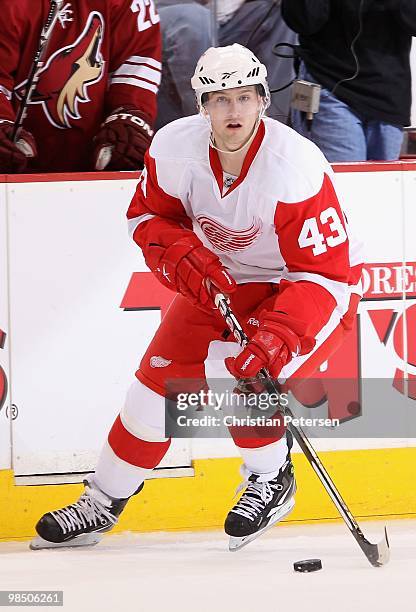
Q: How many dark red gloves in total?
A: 2